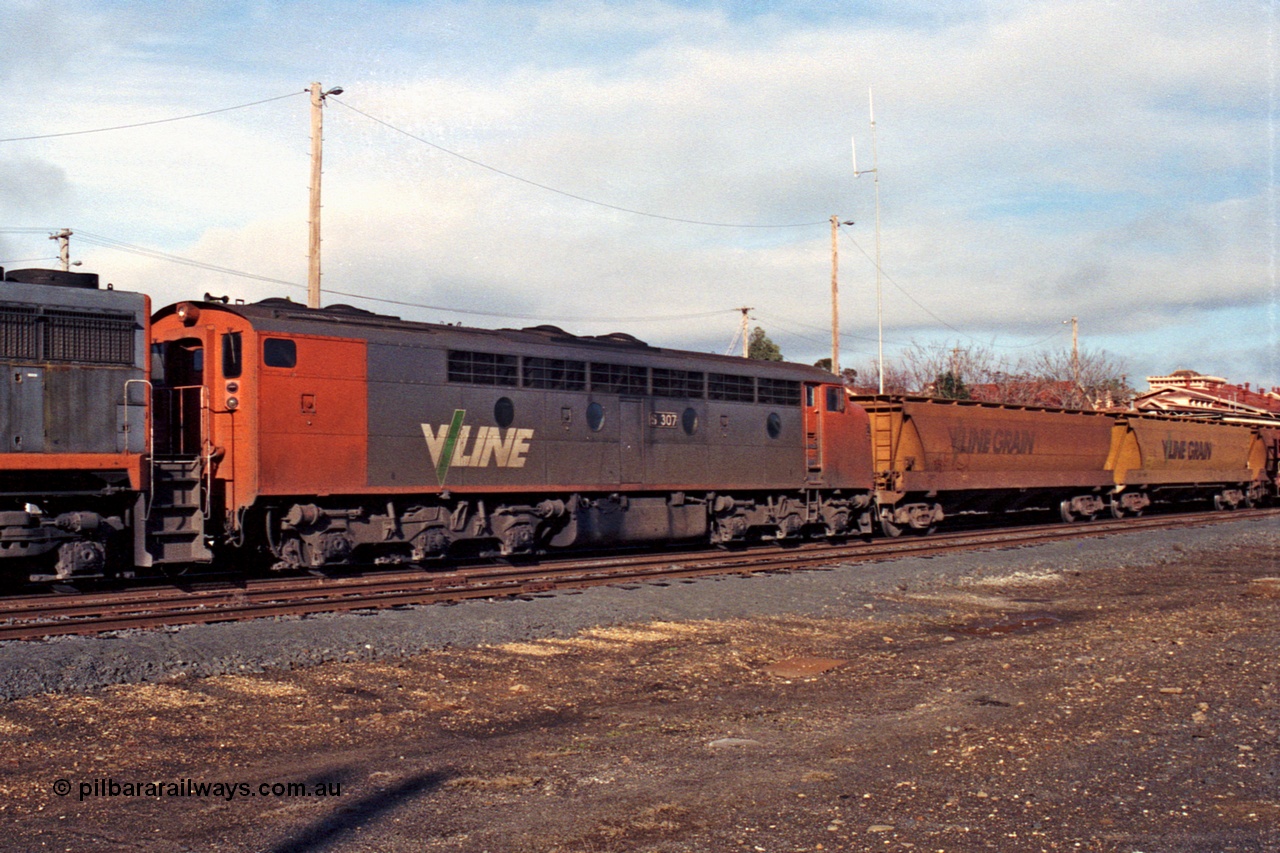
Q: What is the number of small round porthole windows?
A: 4